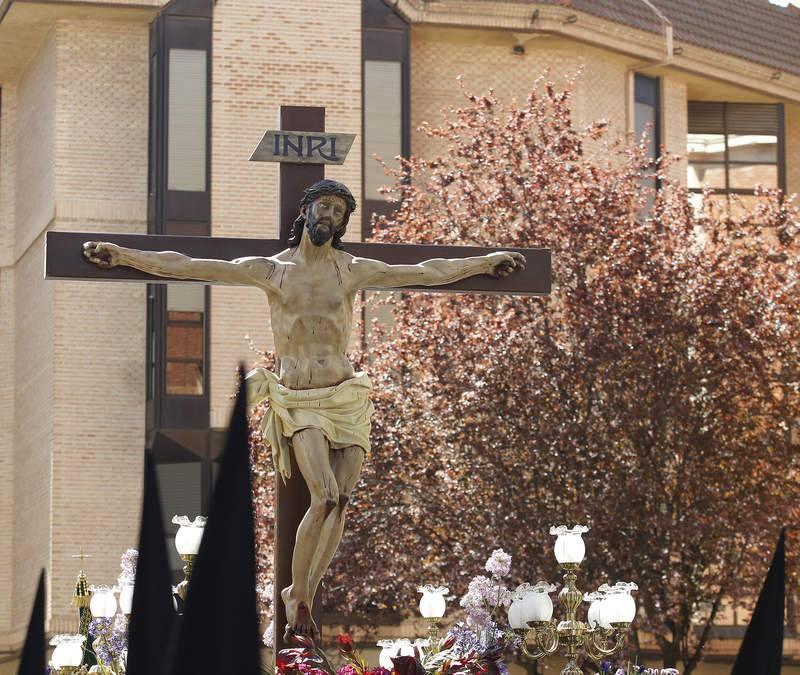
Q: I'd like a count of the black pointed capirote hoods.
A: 4